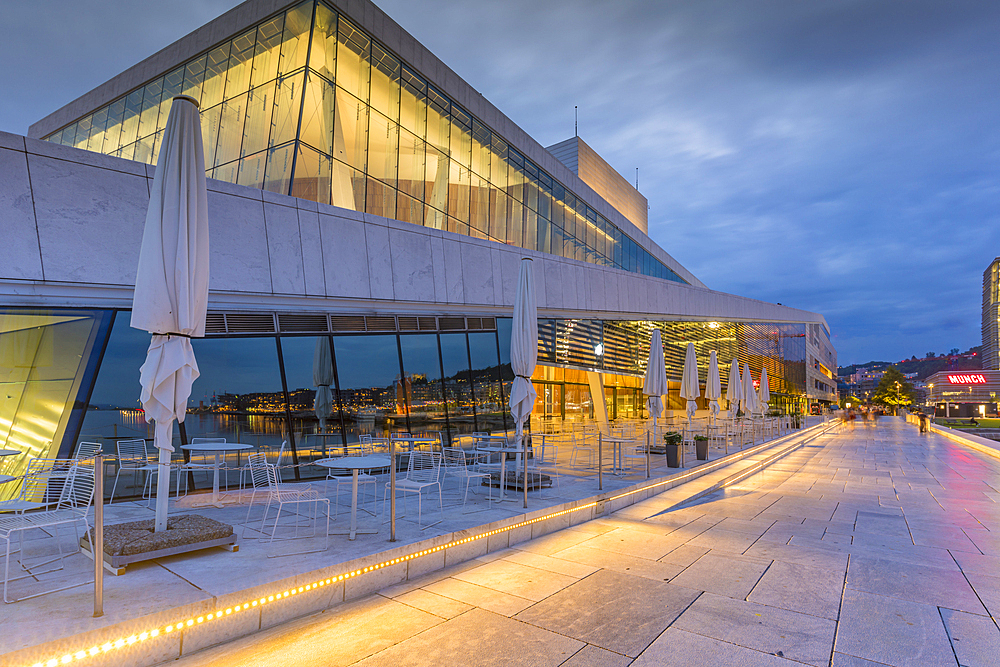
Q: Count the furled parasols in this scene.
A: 8